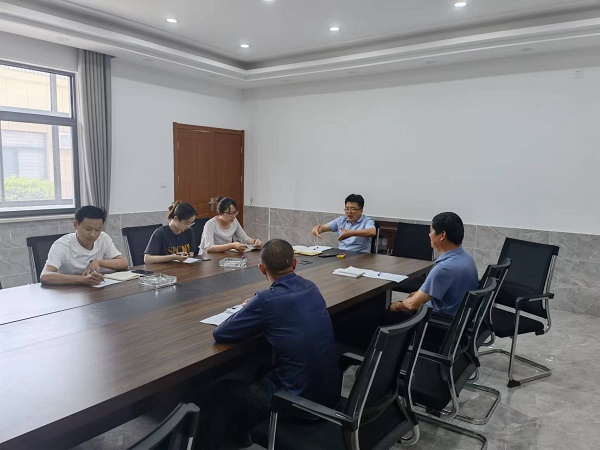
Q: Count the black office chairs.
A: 10